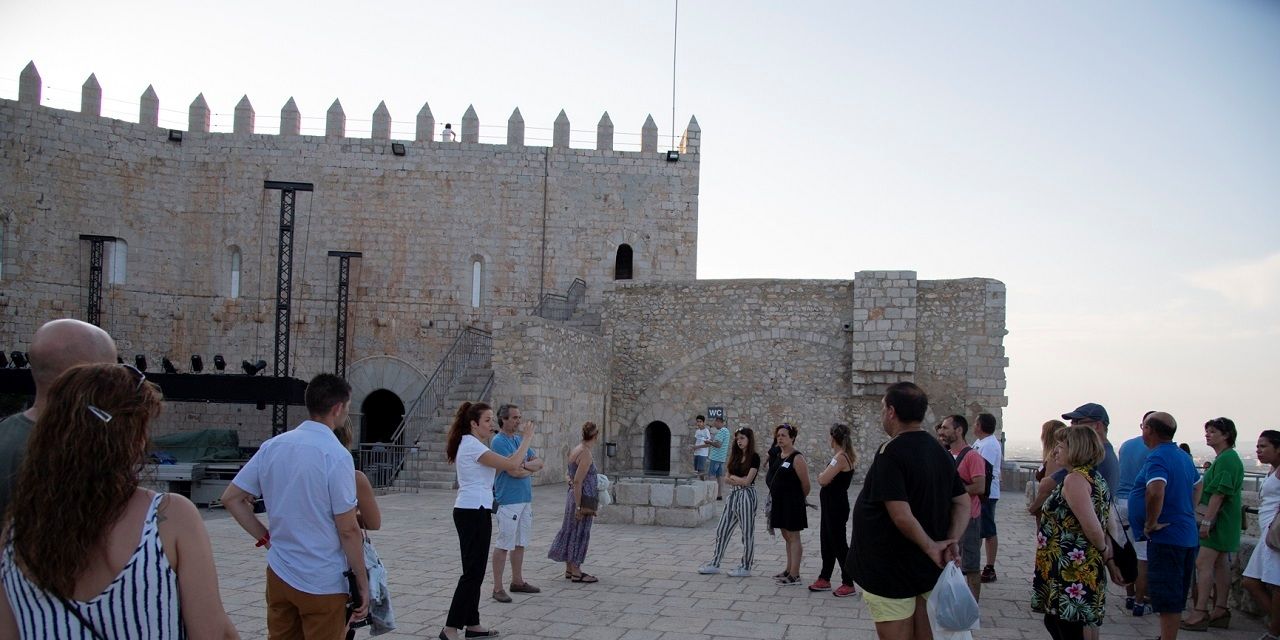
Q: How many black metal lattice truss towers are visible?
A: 3